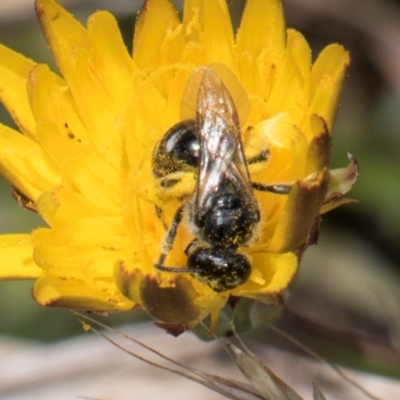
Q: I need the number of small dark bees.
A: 1